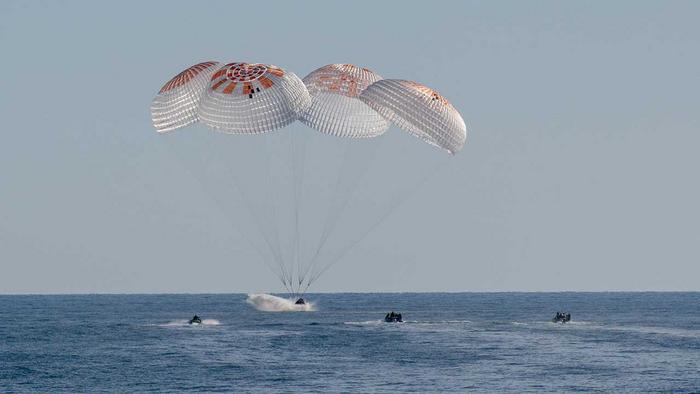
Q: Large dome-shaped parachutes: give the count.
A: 4